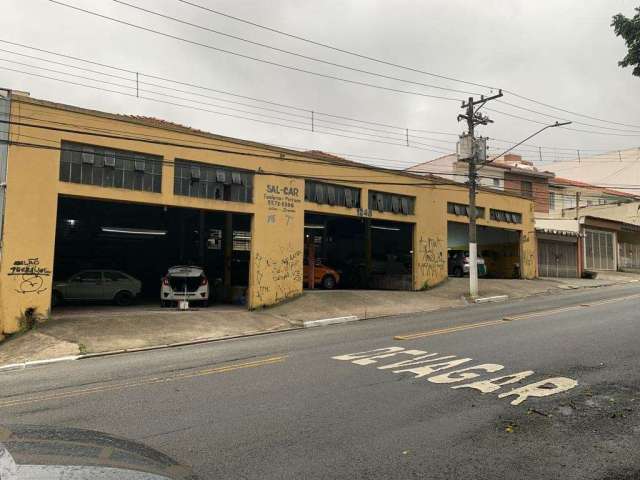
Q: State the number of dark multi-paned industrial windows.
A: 6